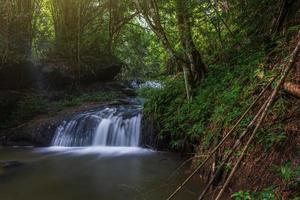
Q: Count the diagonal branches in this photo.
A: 3